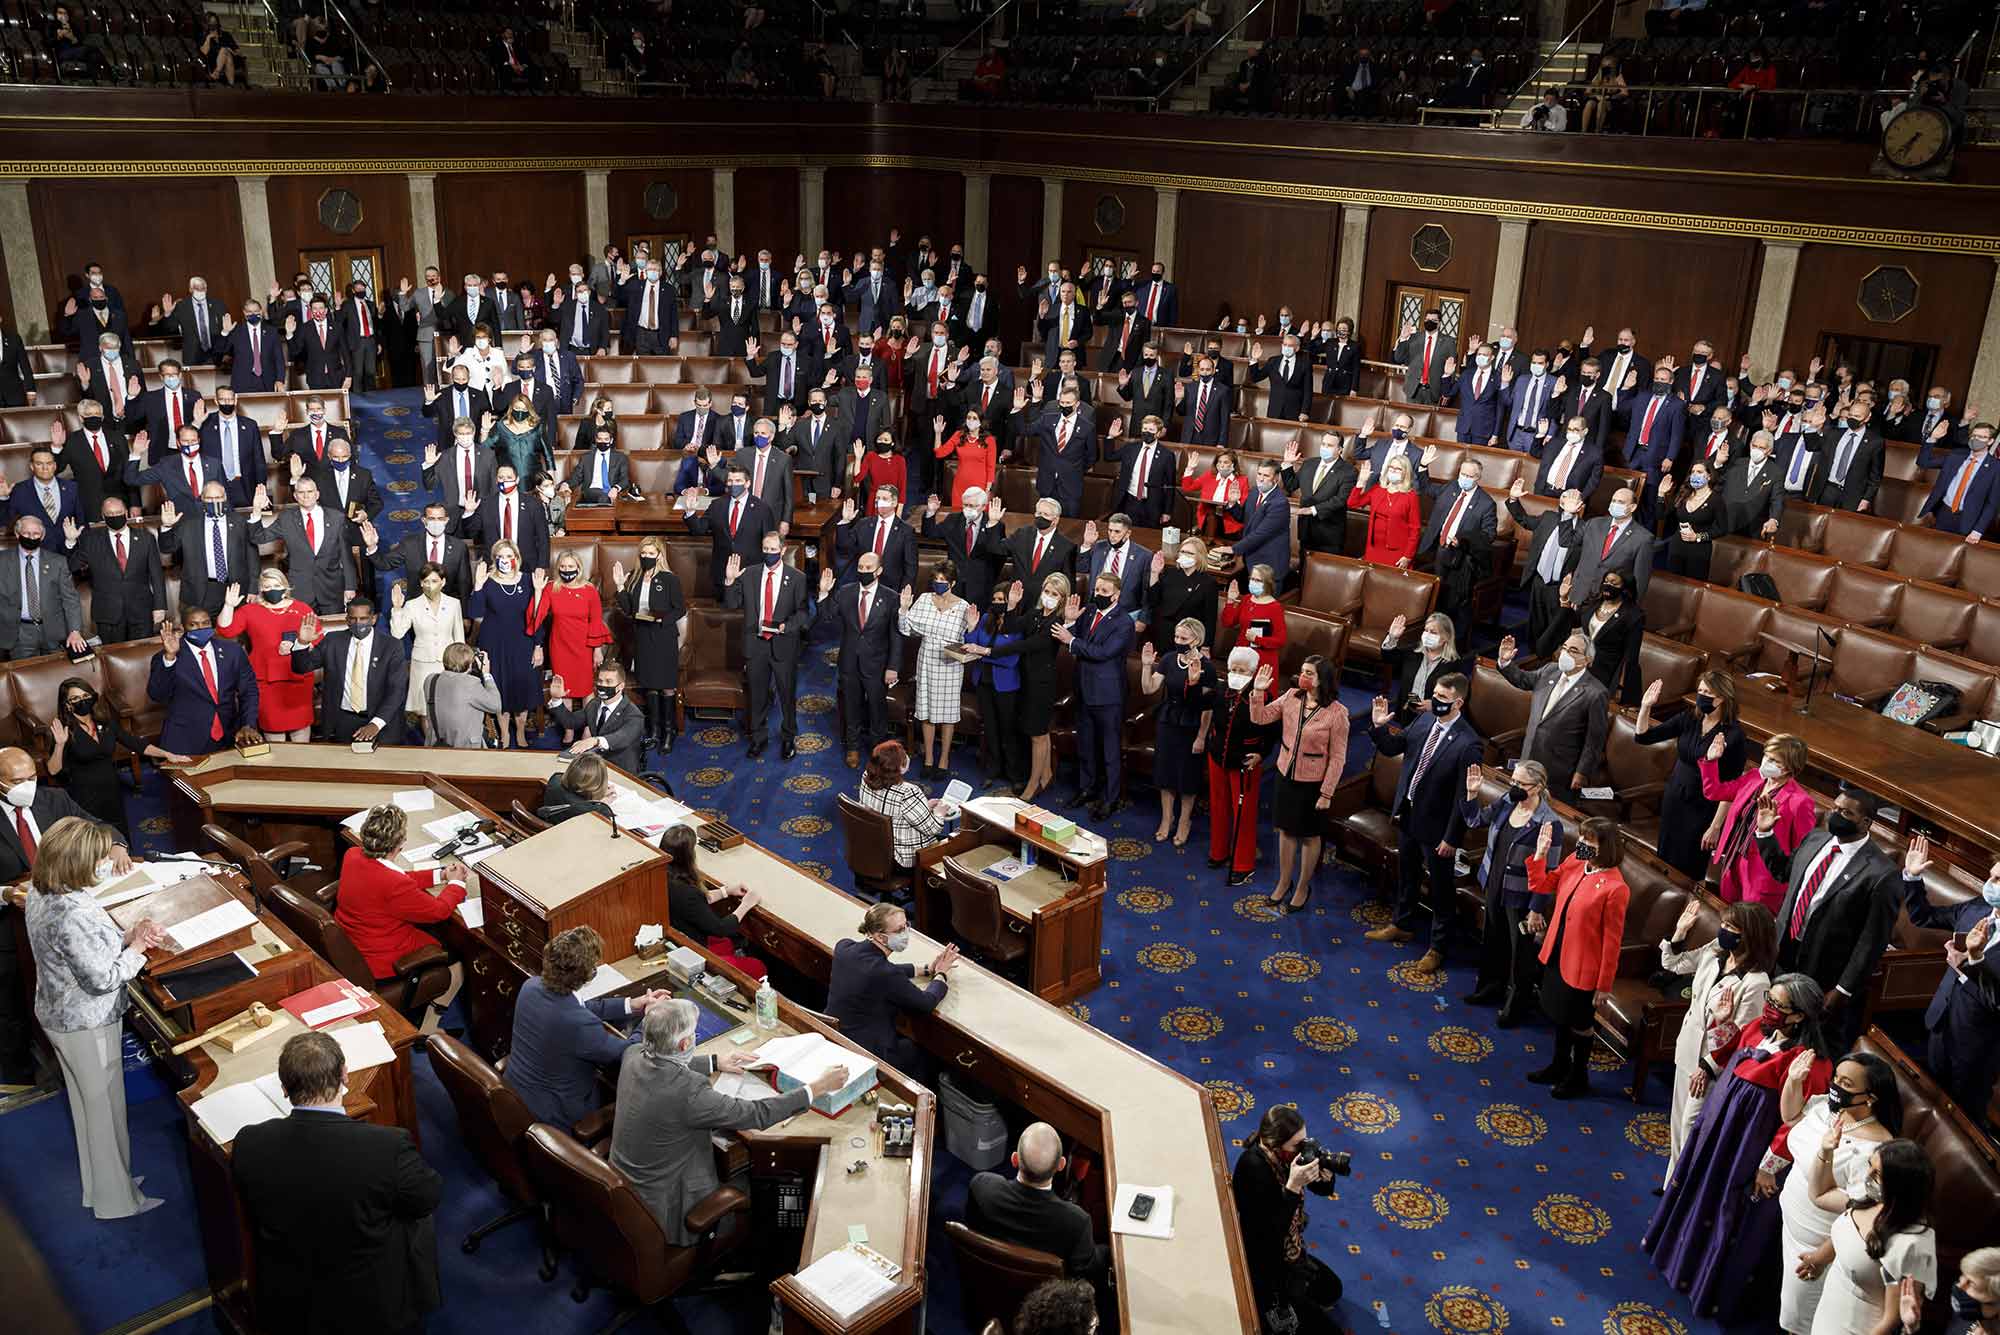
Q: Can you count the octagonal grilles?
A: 5